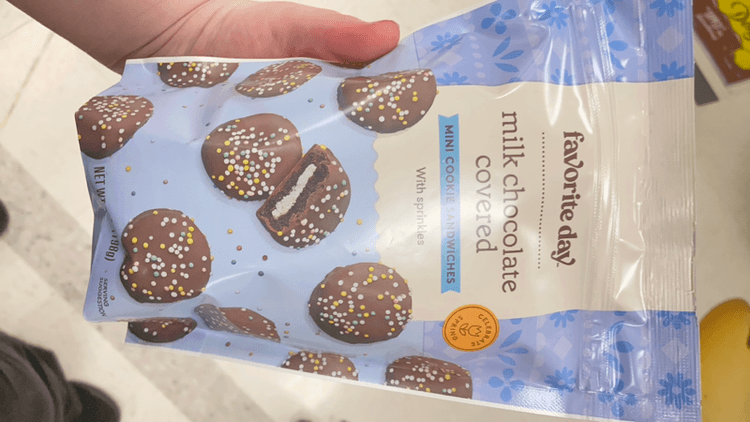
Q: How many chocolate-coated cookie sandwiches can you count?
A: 12